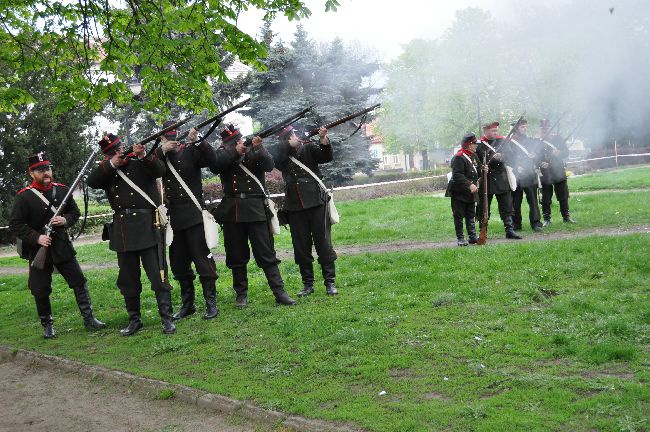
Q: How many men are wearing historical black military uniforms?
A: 9